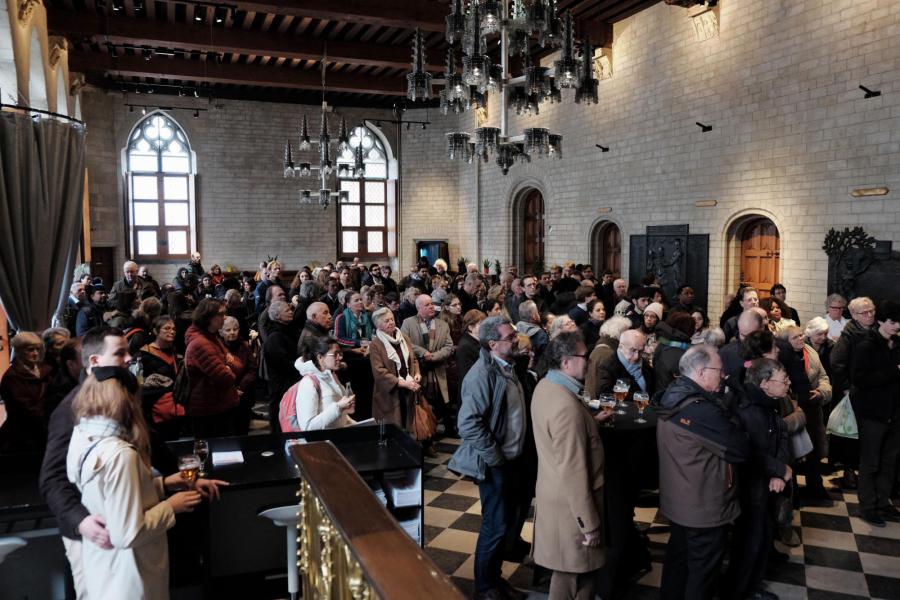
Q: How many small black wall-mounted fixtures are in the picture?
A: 3